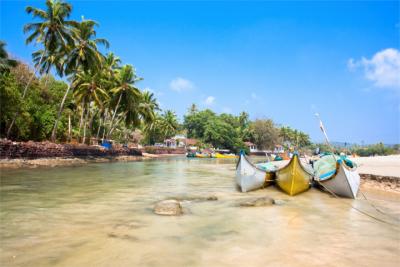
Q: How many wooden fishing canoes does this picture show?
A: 3